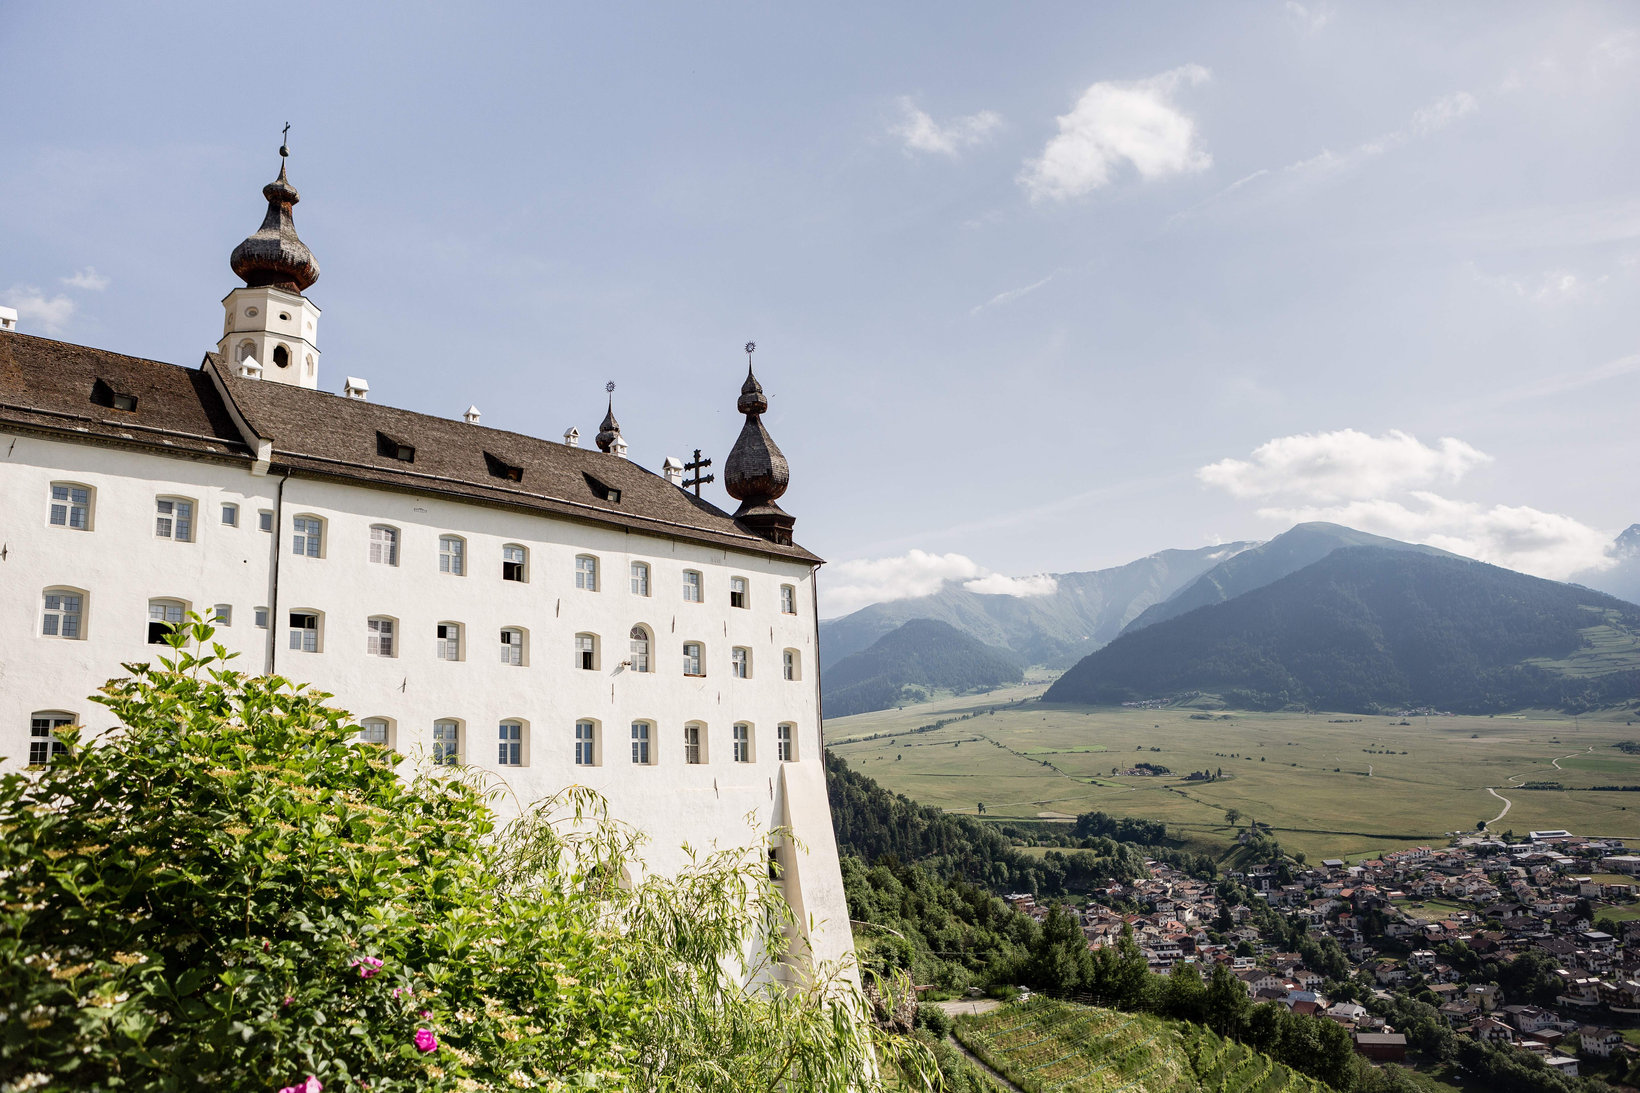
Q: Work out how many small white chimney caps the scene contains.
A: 7